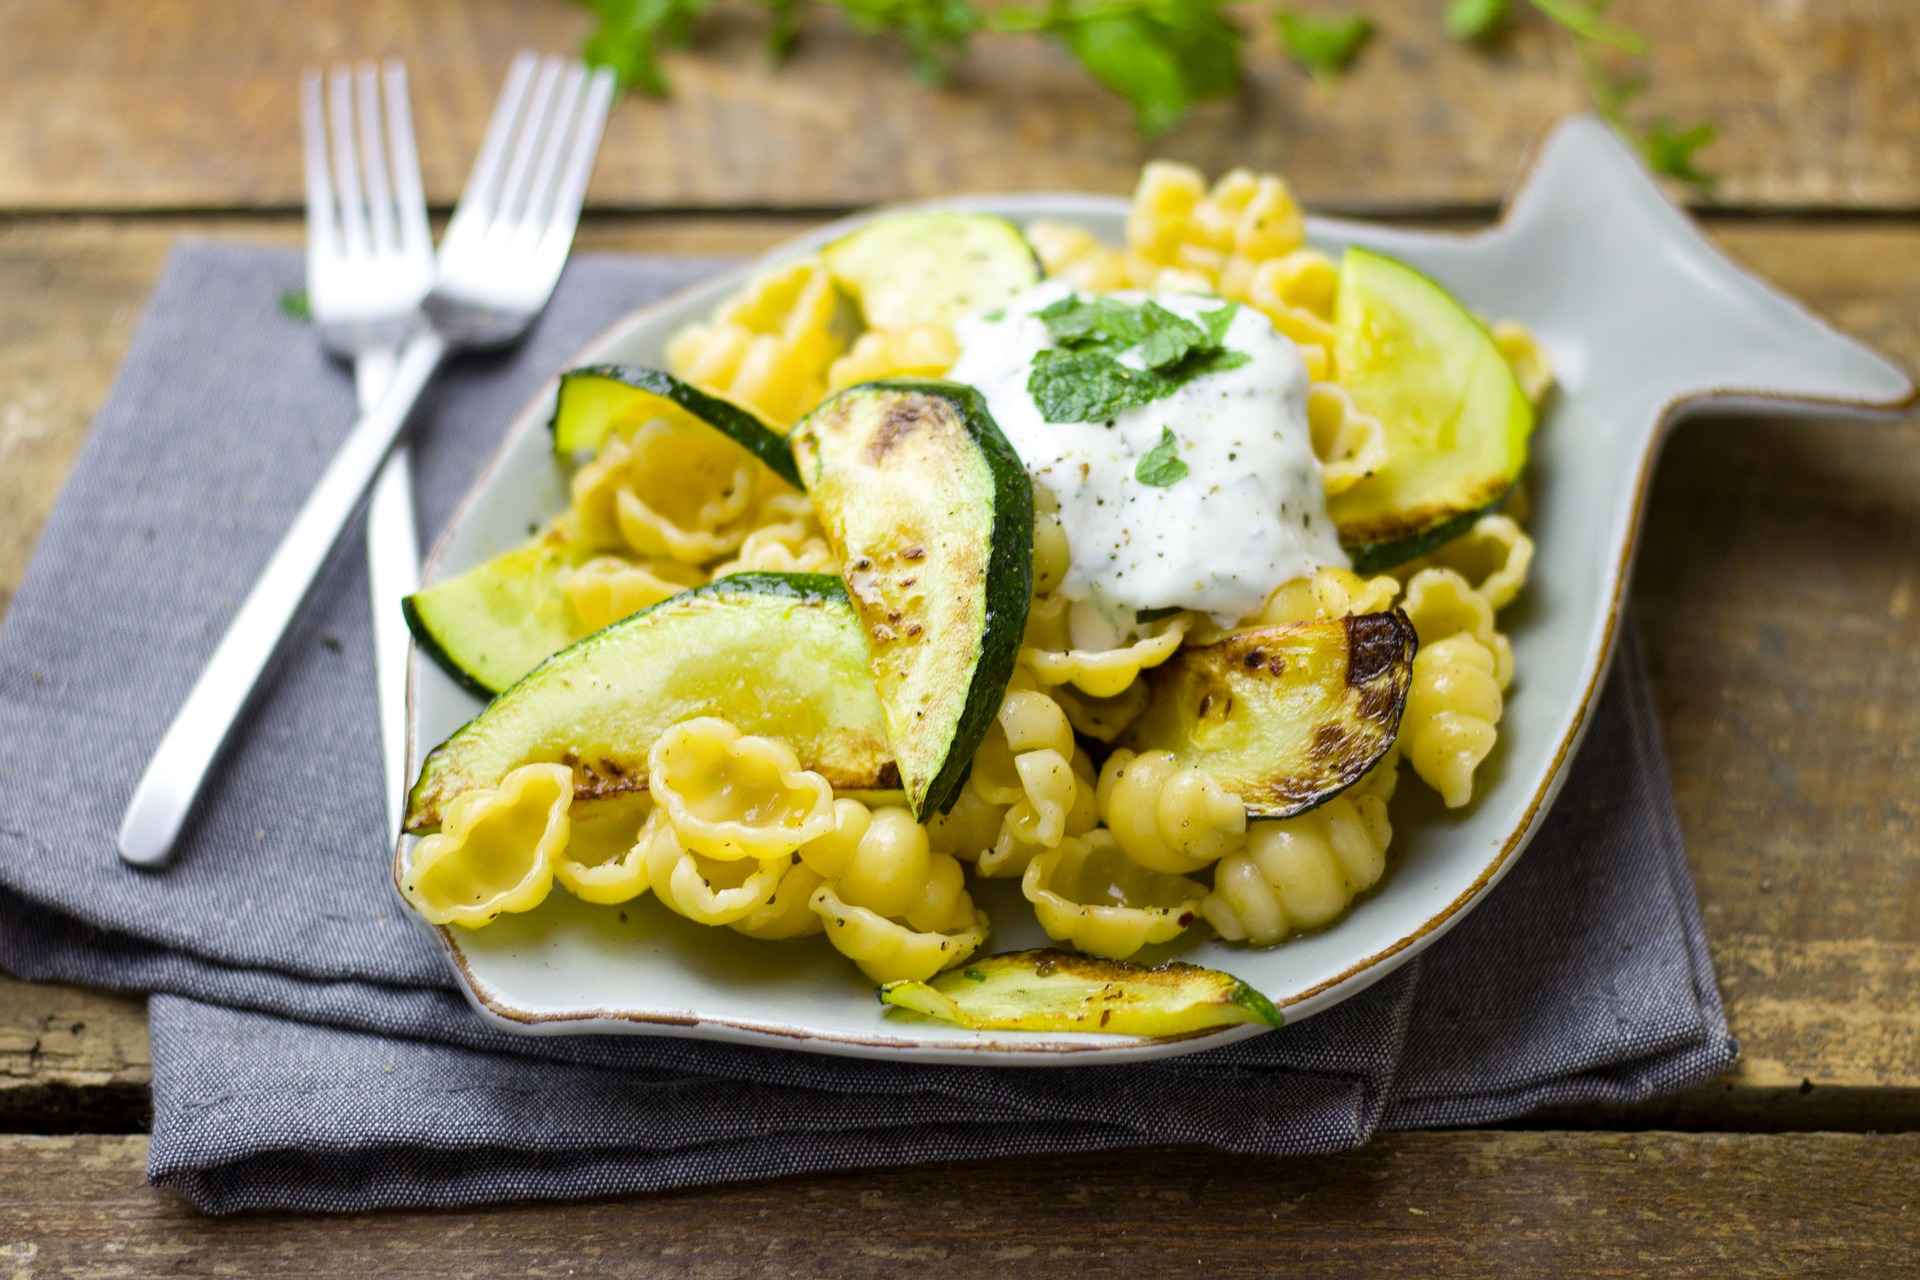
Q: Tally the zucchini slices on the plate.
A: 8